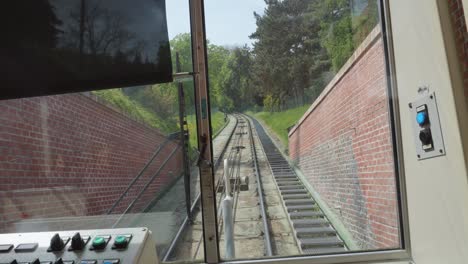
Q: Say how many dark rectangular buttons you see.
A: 2